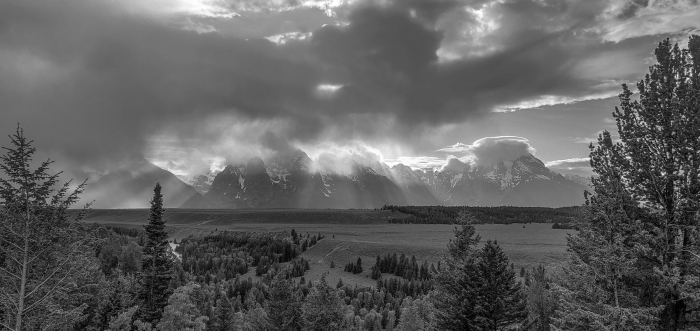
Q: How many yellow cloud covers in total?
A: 0